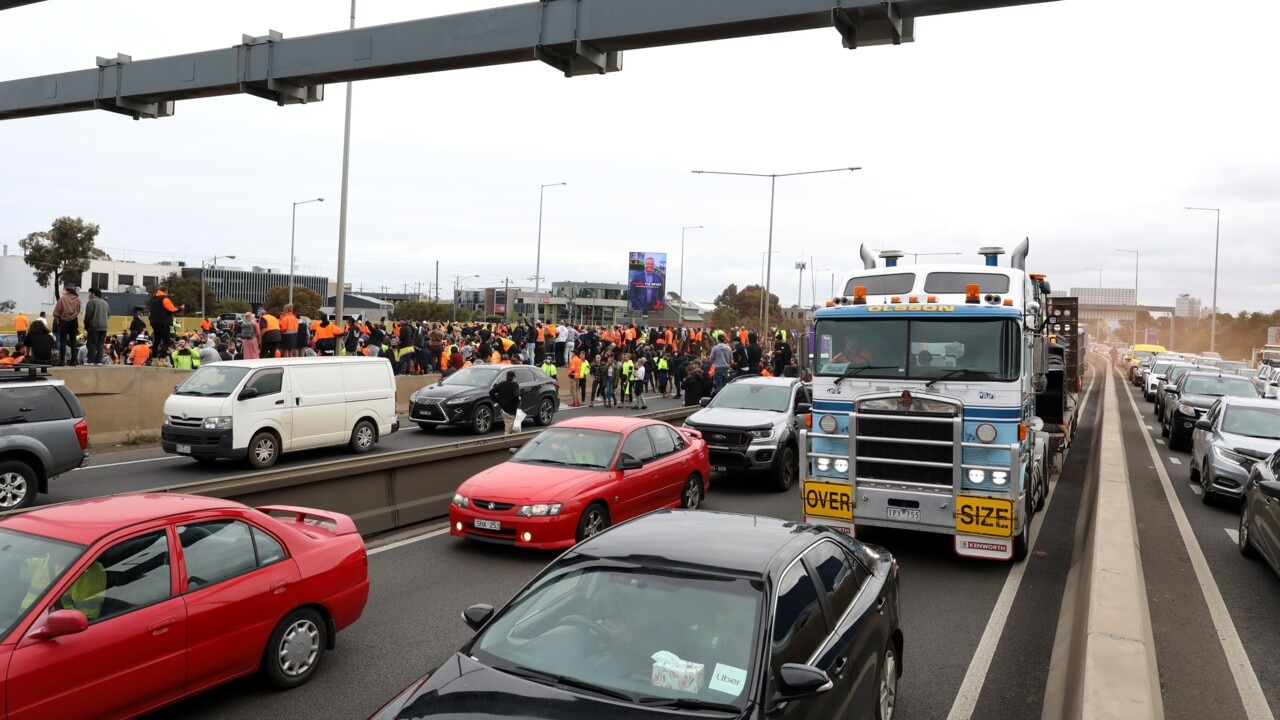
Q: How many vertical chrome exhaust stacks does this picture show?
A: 2